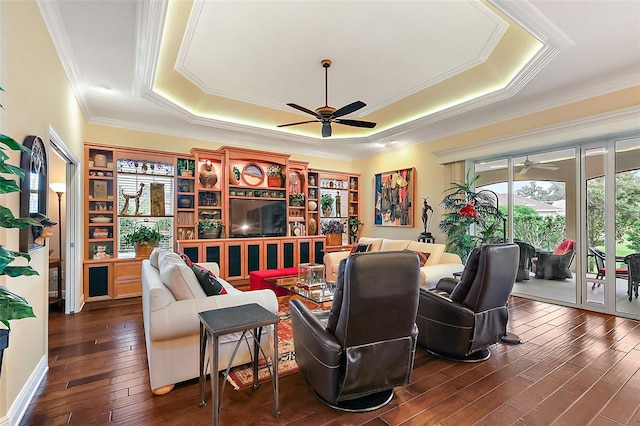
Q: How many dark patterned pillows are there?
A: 4